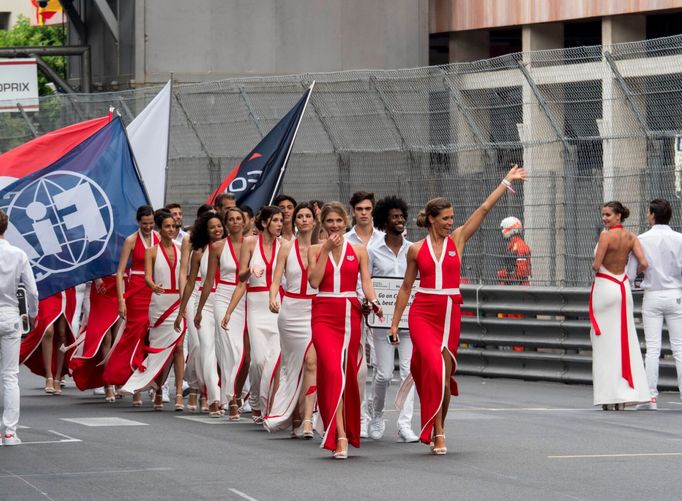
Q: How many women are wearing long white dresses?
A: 7